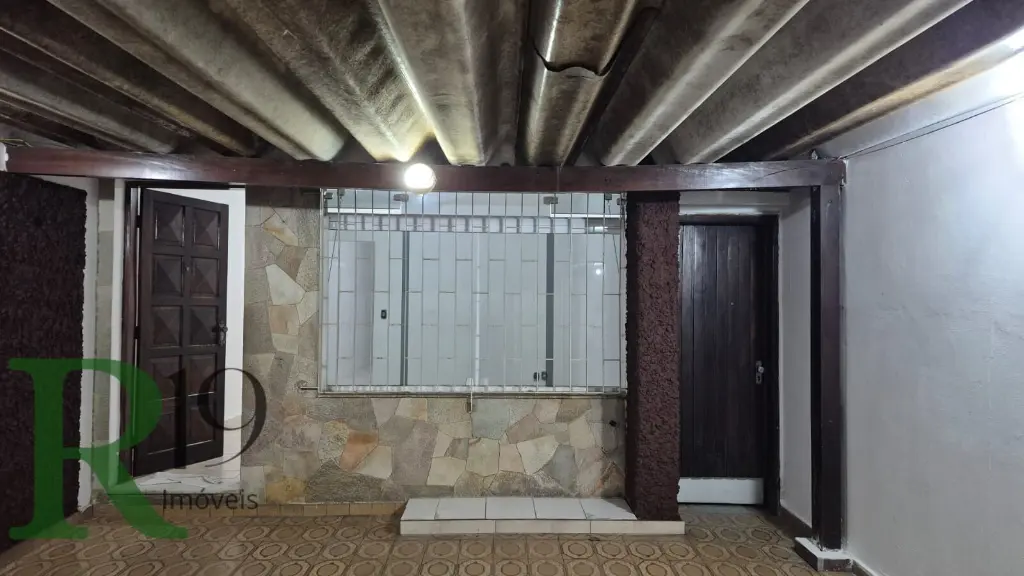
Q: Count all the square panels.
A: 10